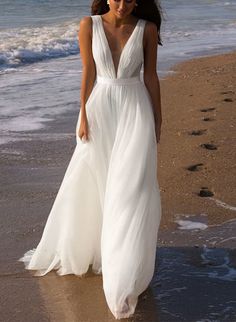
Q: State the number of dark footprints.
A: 8